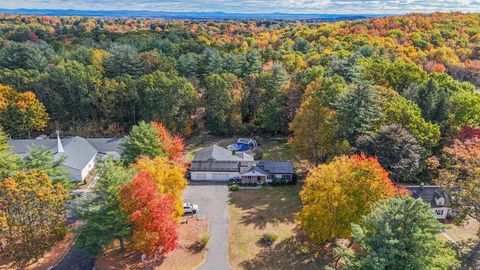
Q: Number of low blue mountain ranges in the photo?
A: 1